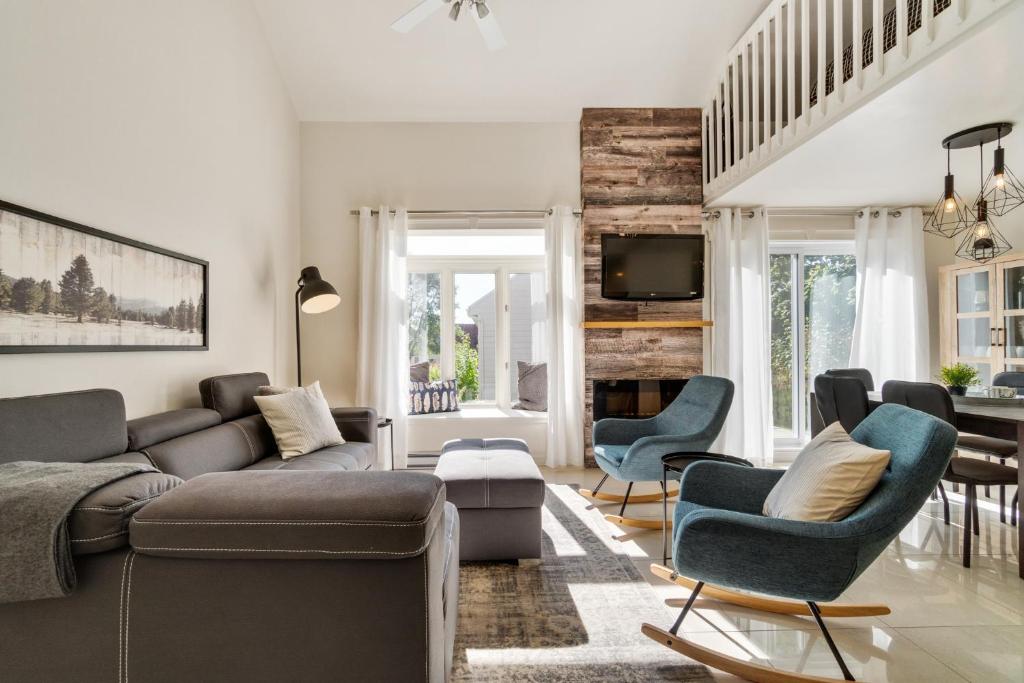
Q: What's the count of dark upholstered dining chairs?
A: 4